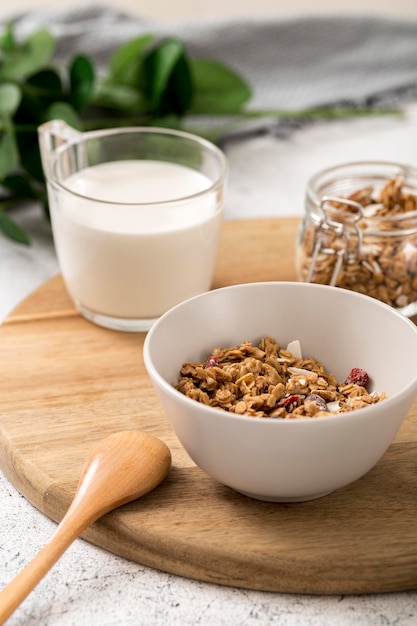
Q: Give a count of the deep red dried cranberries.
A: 3